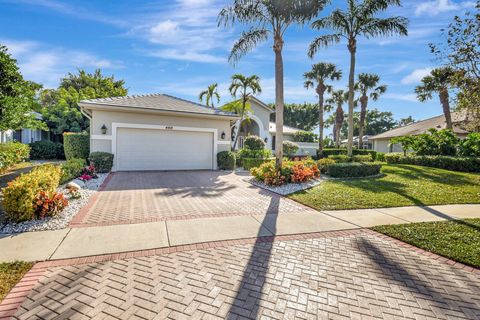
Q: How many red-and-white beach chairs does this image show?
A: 0